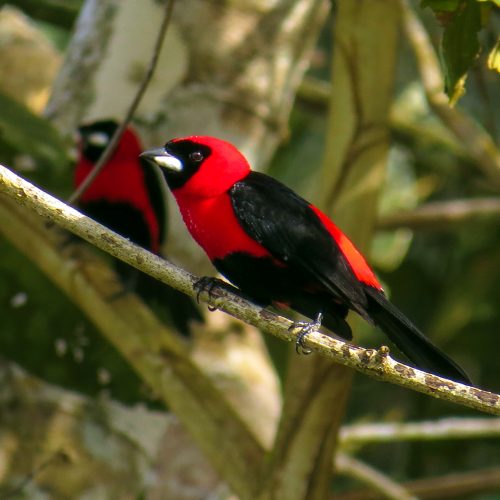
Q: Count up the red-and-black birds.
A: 2